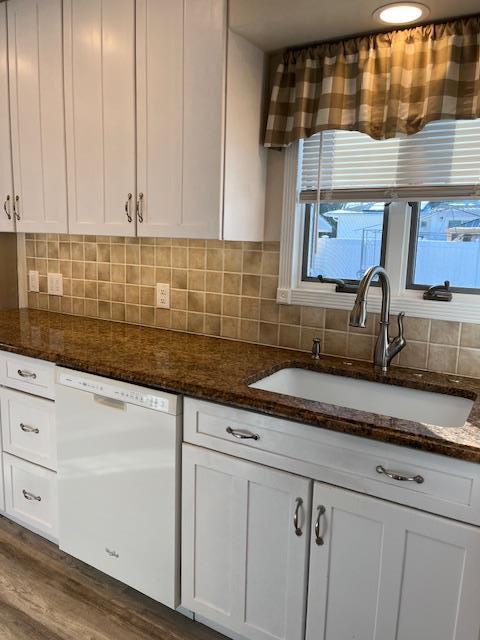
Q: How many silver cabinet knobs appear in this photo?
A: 11